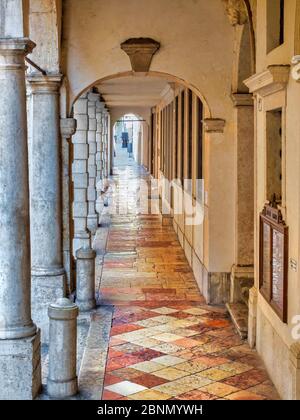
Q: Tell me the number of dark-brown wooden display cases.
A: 1